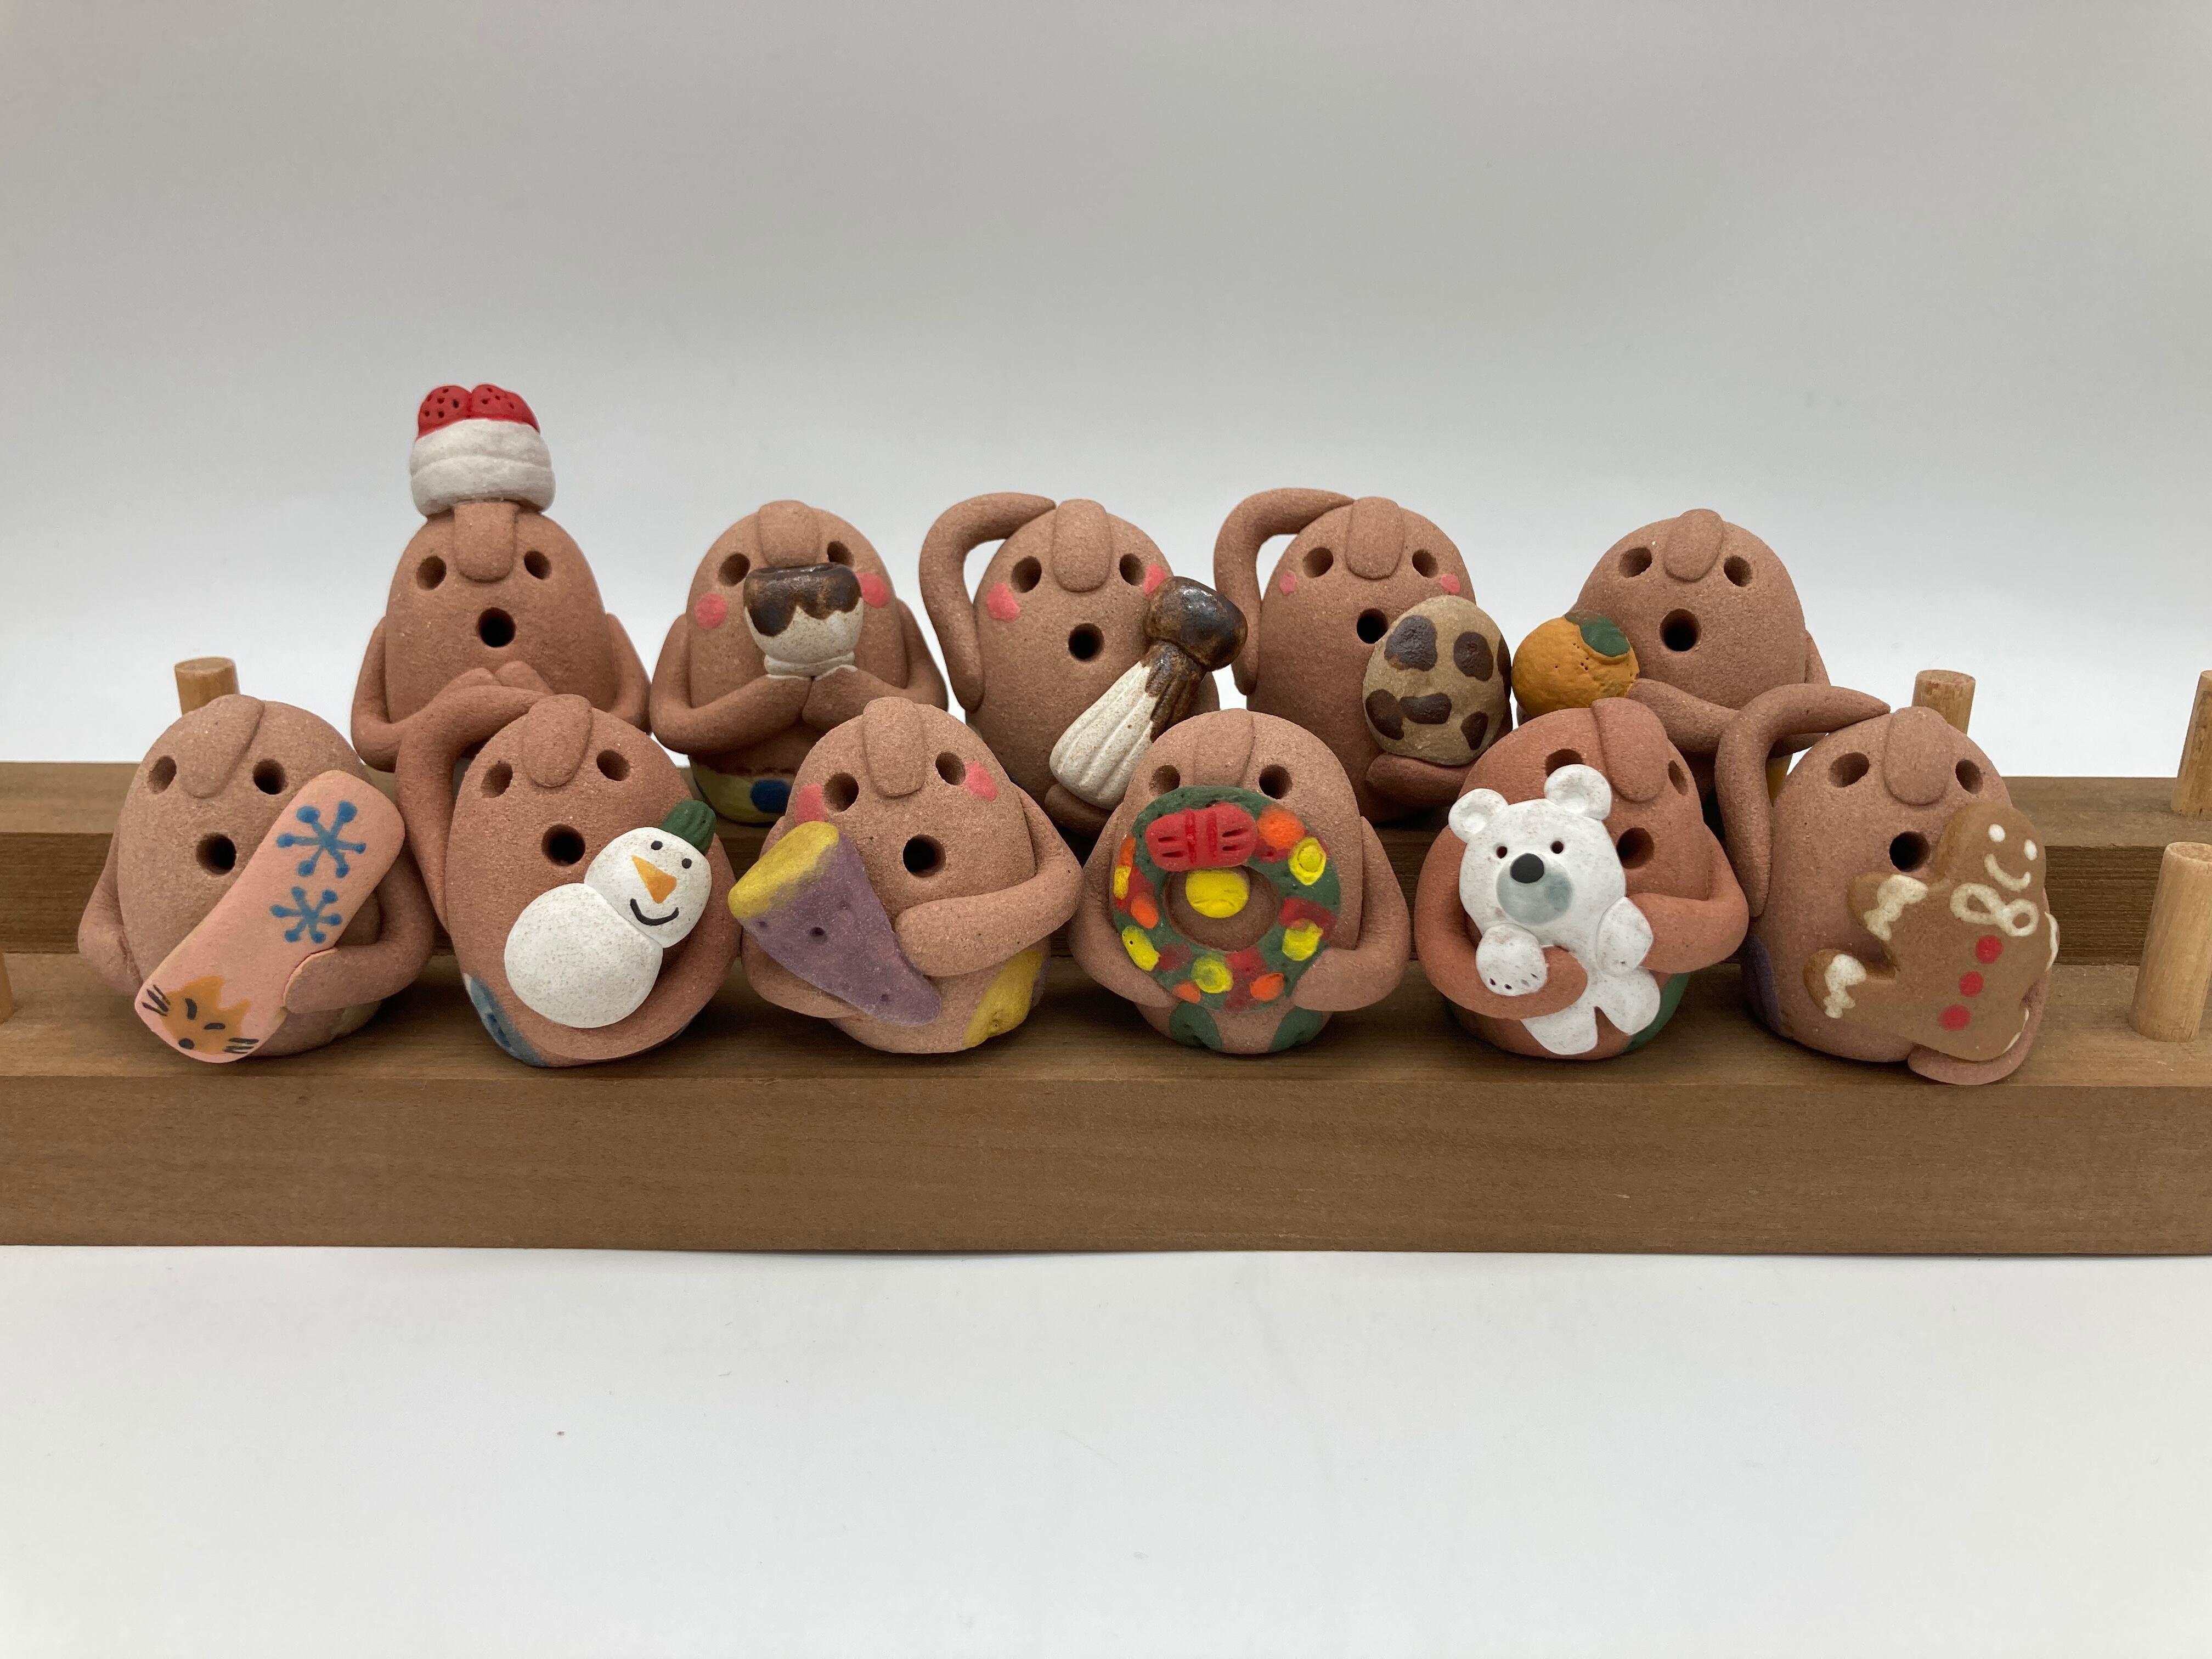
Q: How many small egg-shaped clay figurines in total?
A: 11